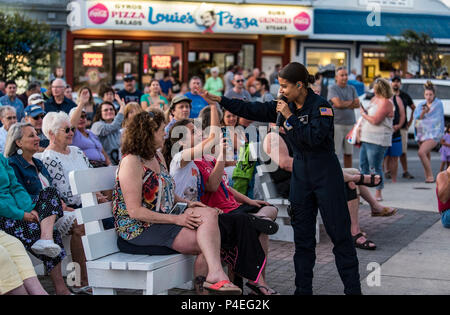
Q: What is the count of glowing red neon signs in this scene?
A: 2